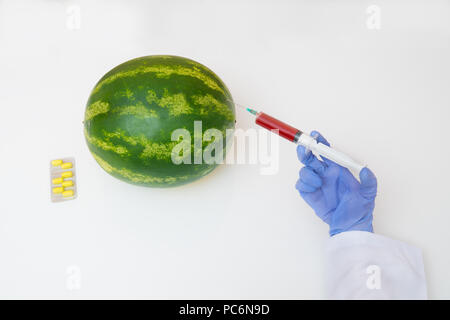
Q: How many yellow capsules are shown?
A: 7